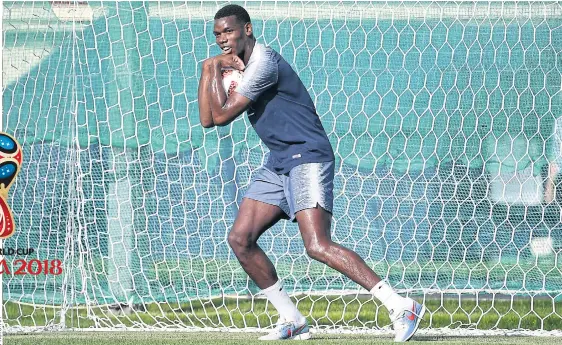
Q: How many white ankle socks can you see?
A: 2